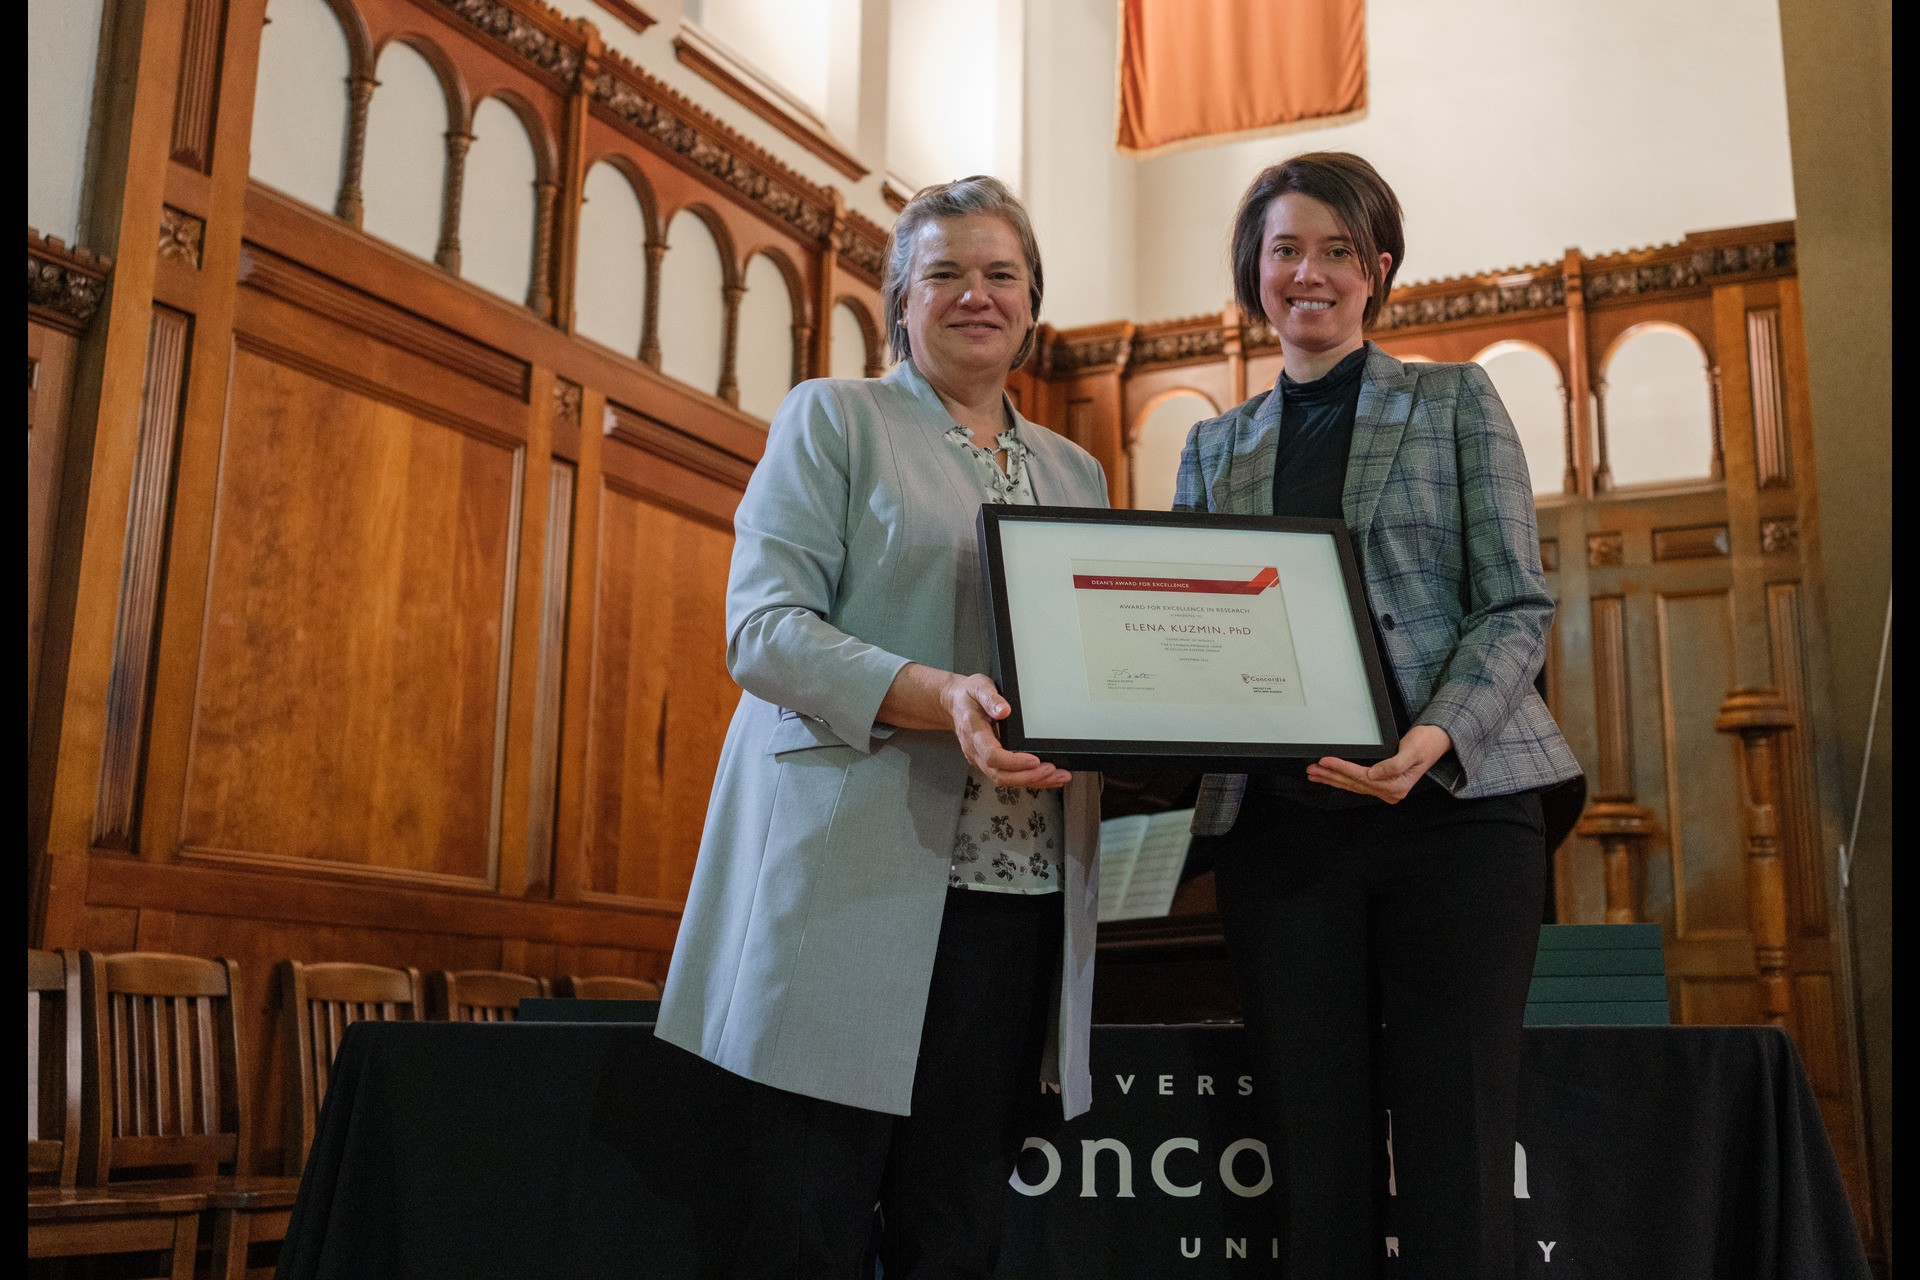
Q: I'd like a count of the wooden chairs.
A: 5